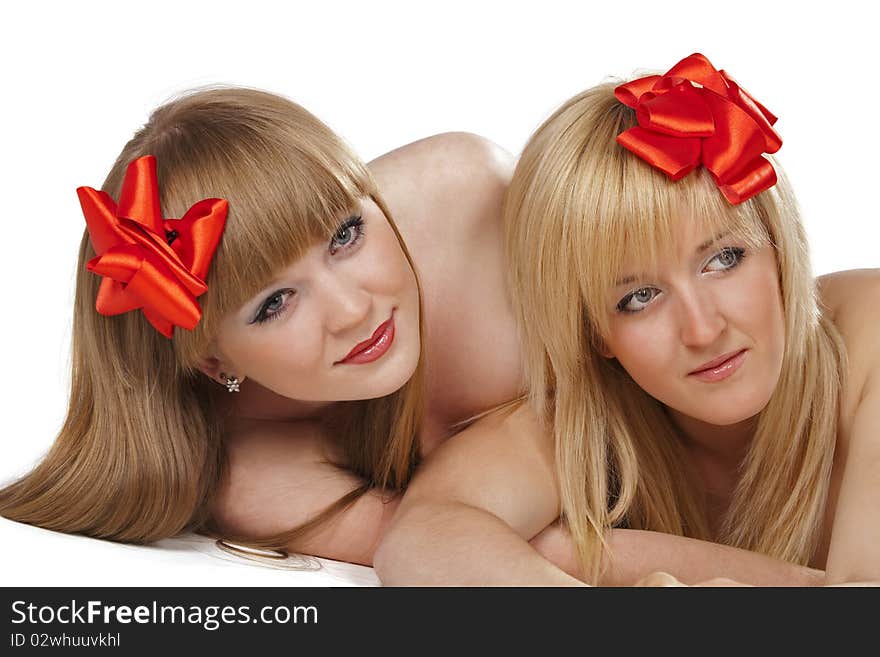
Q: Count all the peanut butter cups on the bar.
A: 0